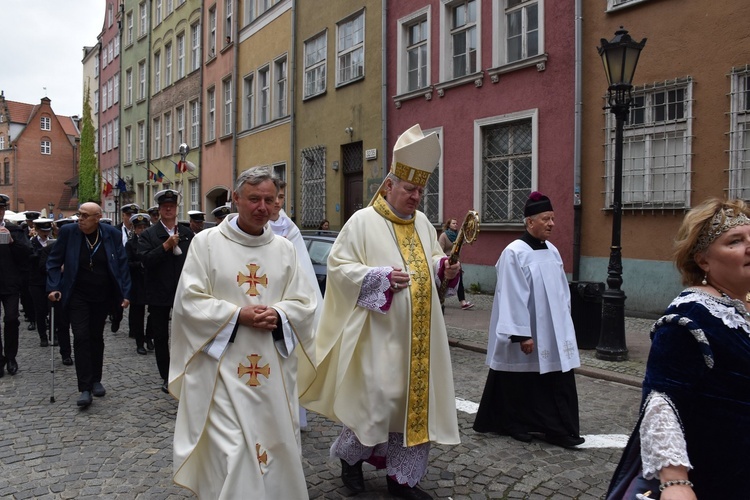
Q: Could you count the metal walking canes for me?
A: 1